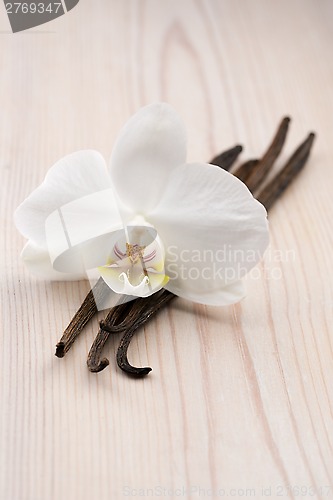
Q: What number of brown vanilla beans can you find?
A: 4